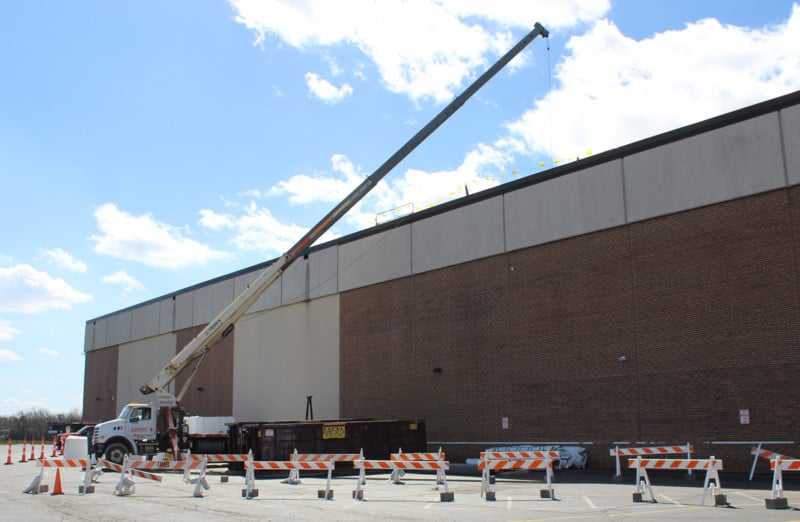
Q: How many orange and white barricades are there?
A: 14